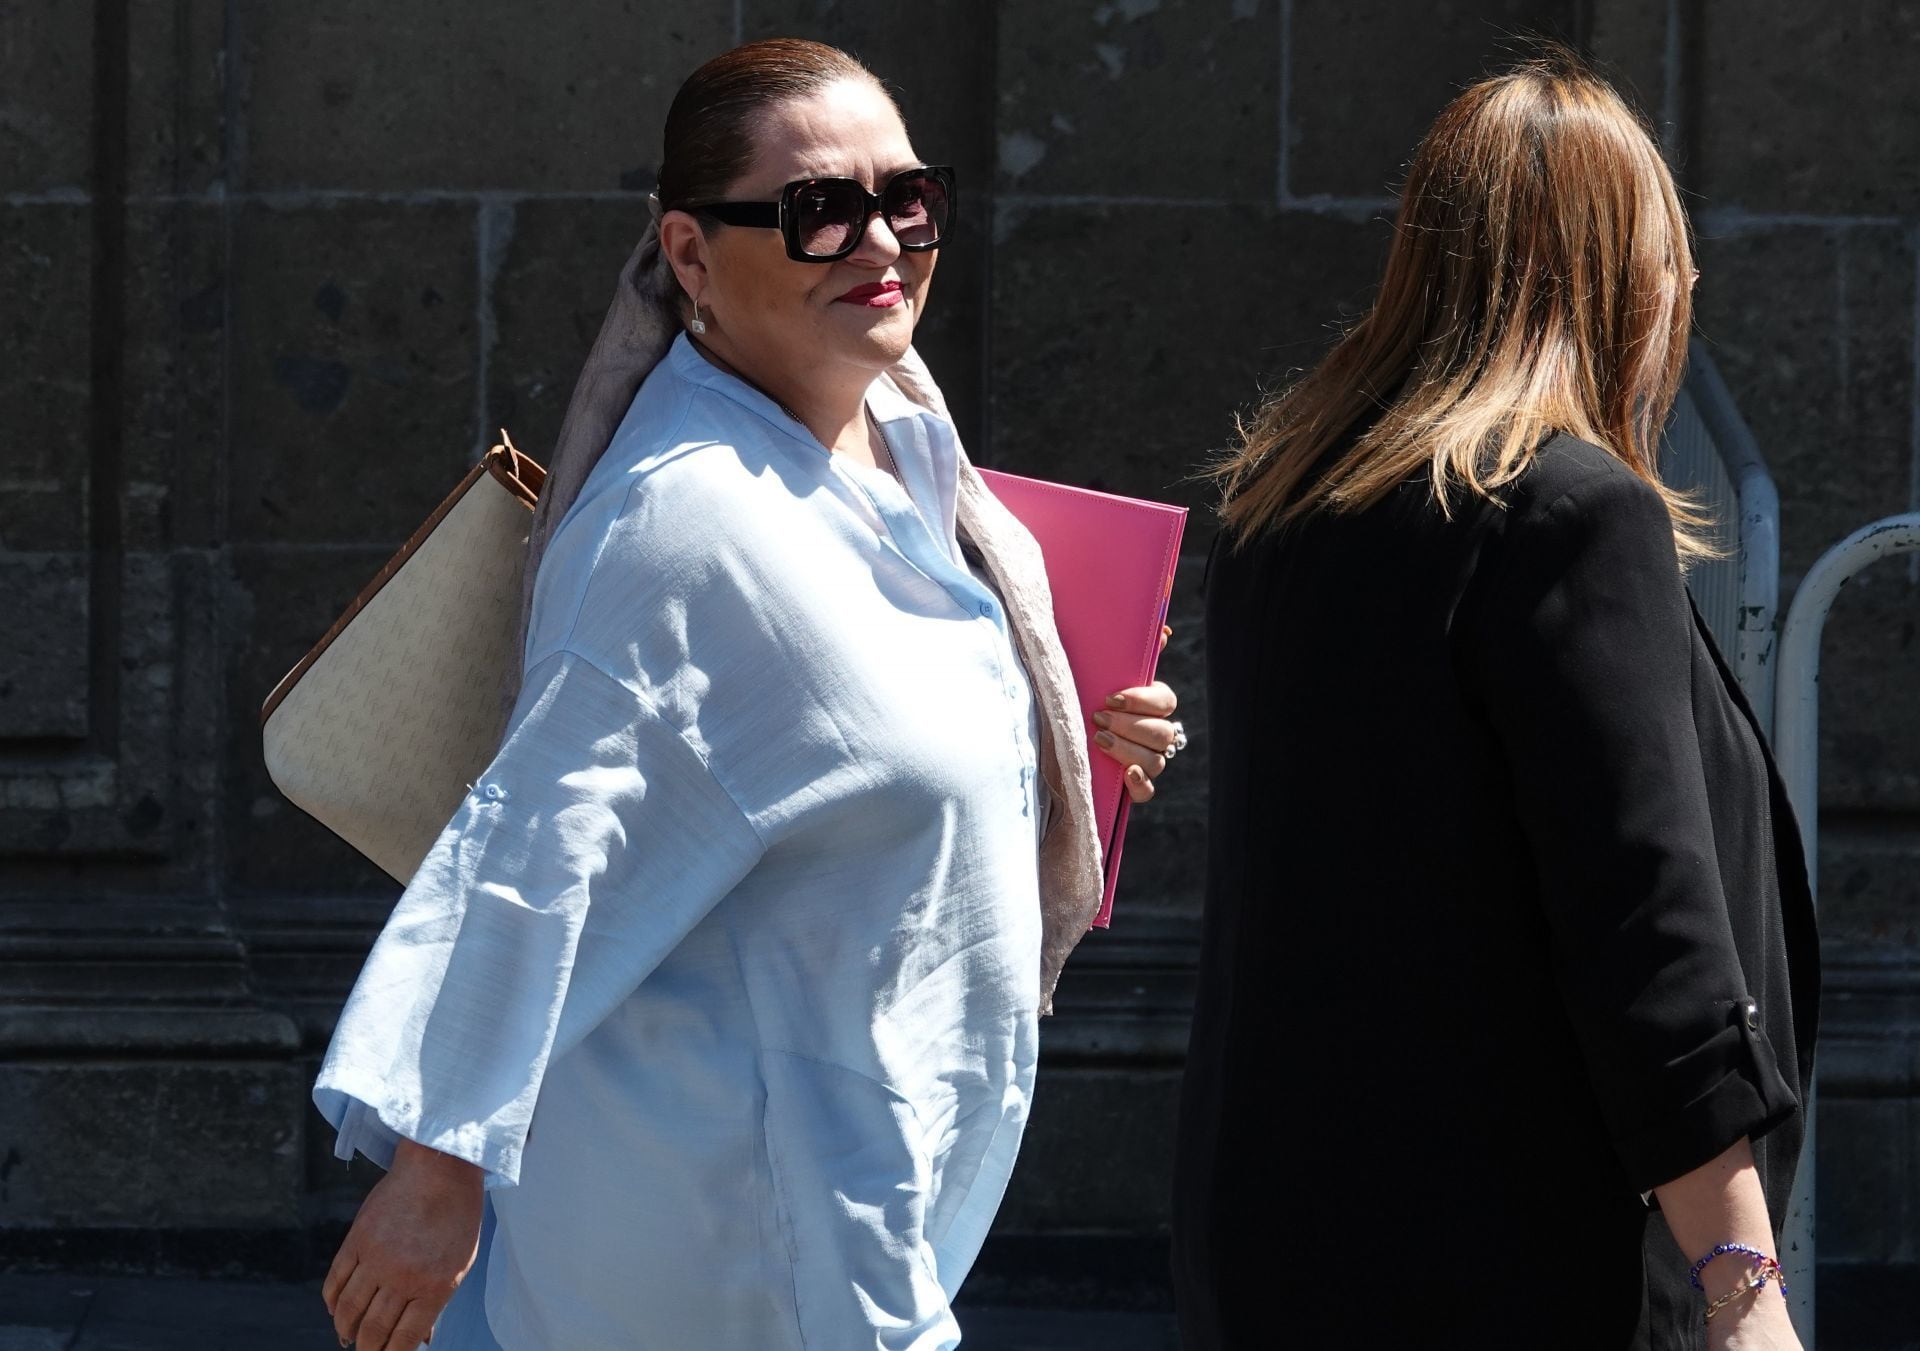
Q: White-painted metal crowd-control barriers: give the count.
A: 2